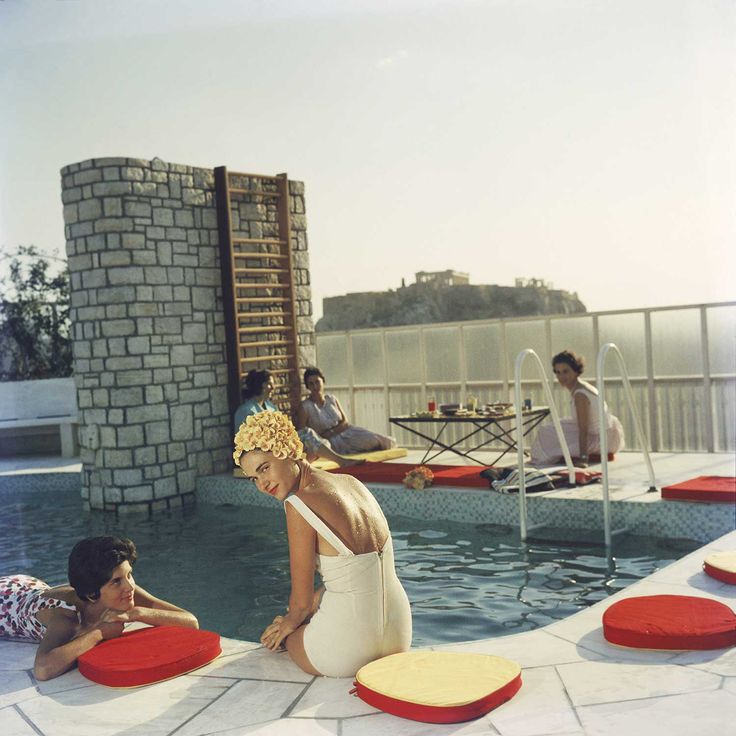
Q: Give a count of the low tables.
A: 1